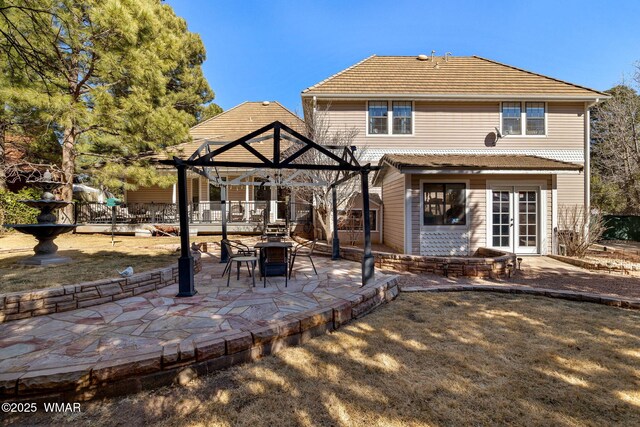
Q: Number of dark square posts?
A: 4